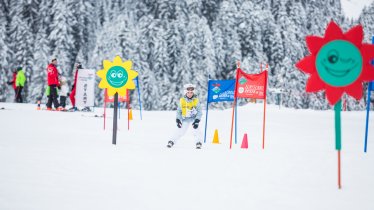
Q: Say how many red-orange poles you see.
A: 5